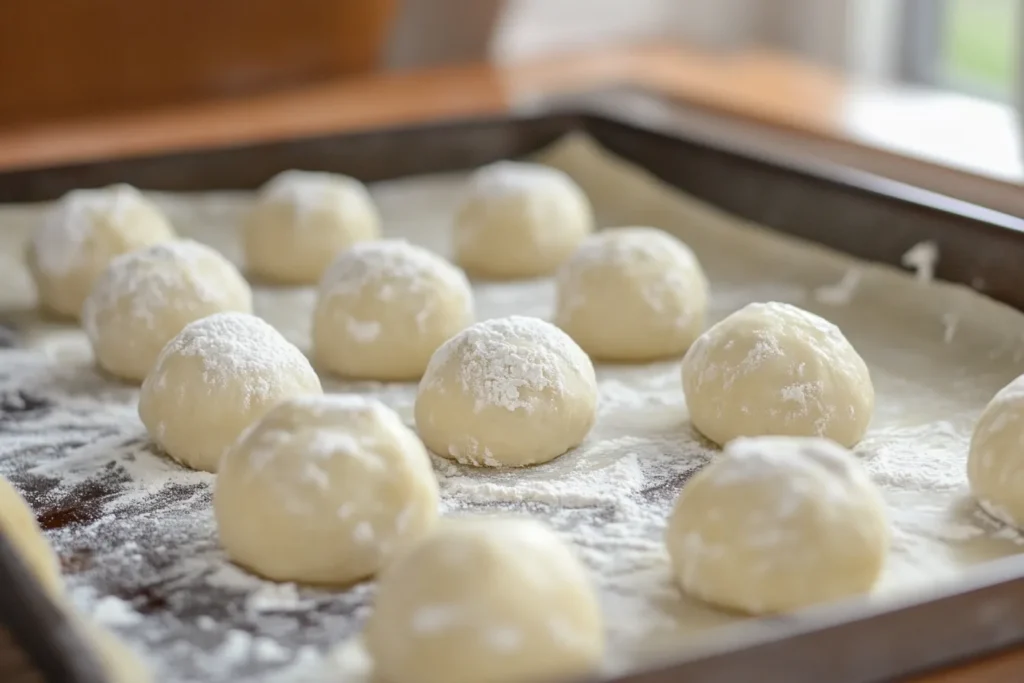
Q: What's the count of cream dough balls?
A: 13